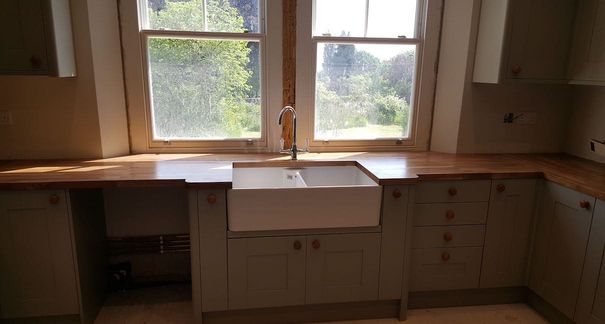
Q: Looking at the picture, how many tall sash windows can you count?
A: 2